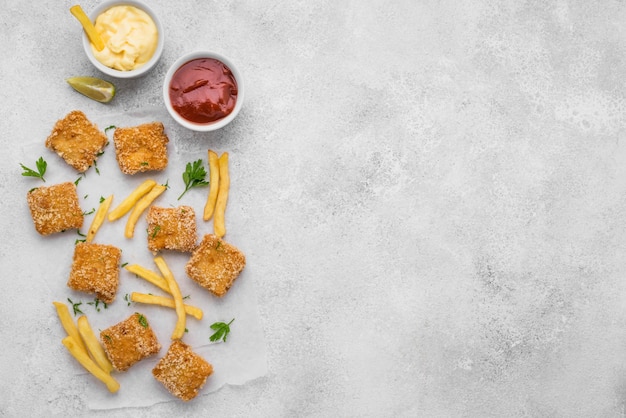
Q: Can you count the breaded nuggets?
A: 8